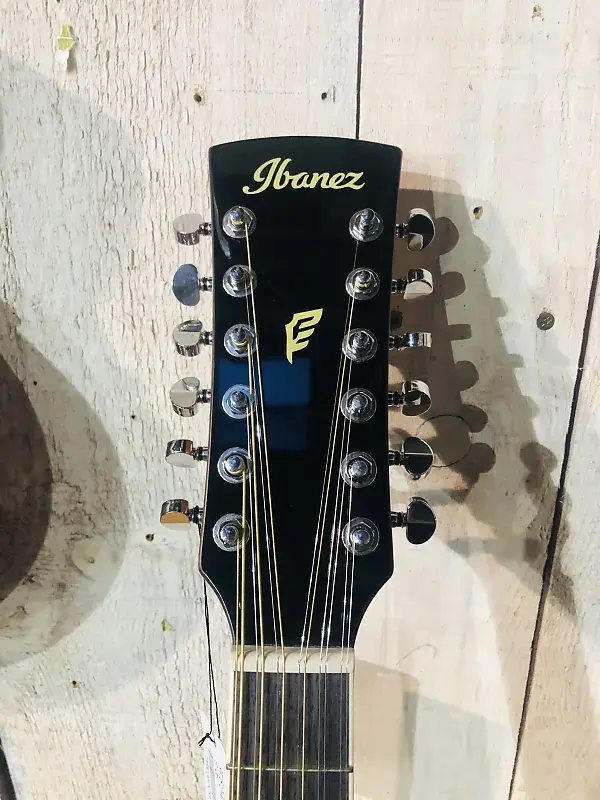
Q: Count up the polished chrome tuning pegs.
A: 12